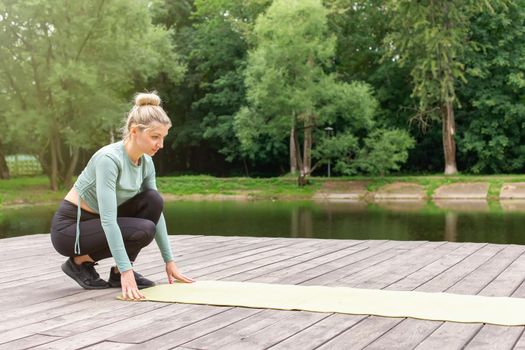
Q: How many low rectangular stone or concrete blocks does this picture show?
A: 4